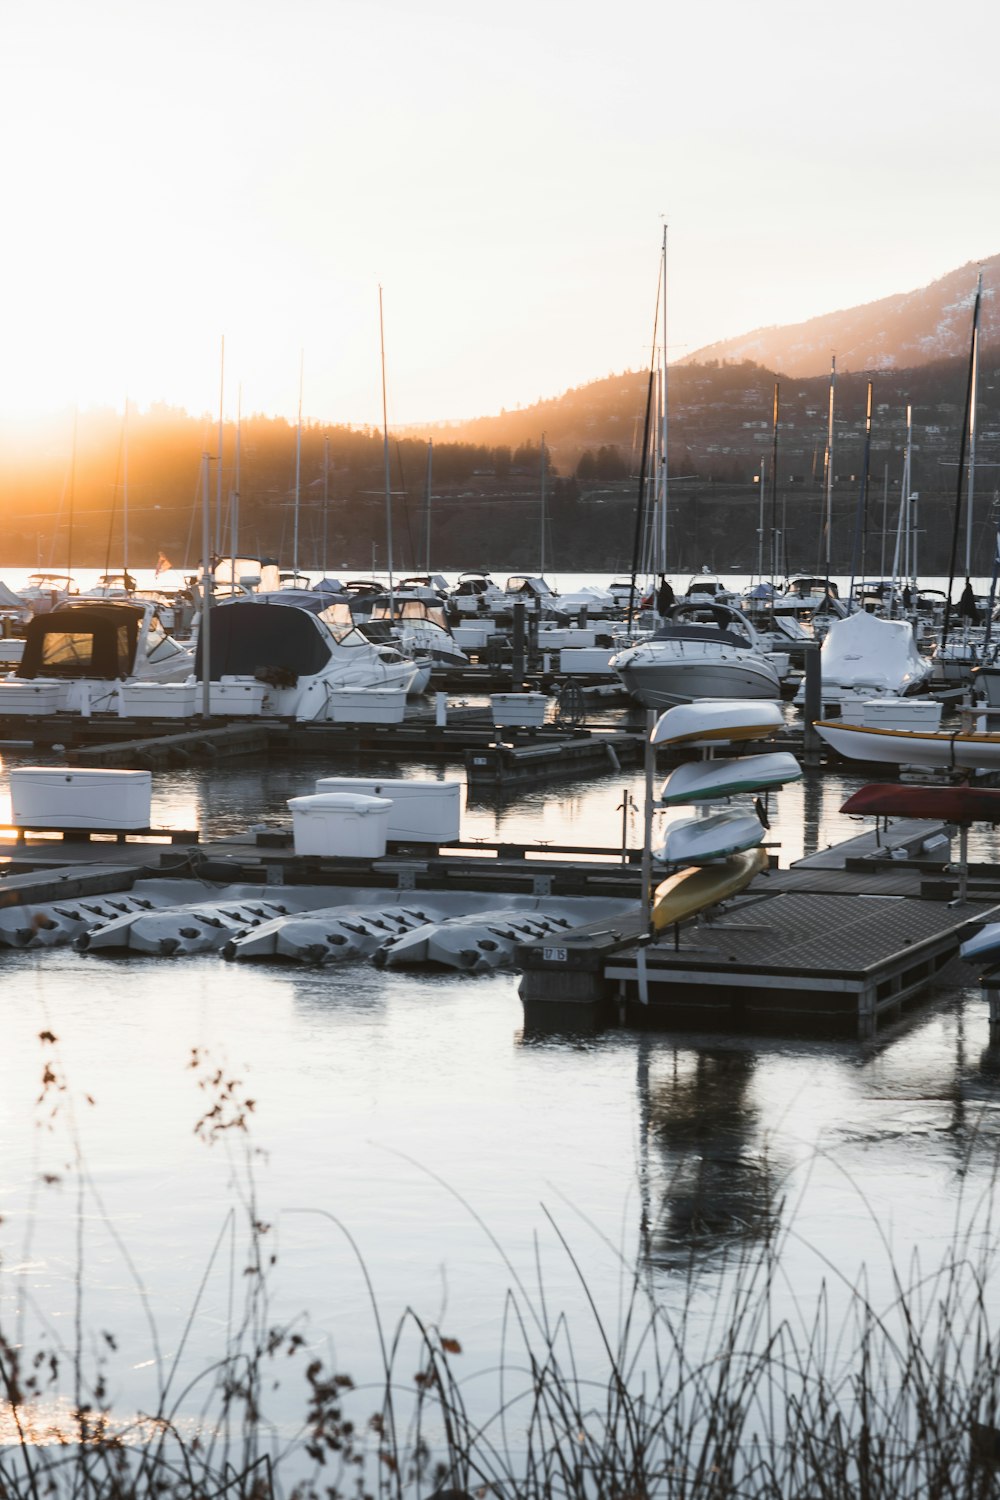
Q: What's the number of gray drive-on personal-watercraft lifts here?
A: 4